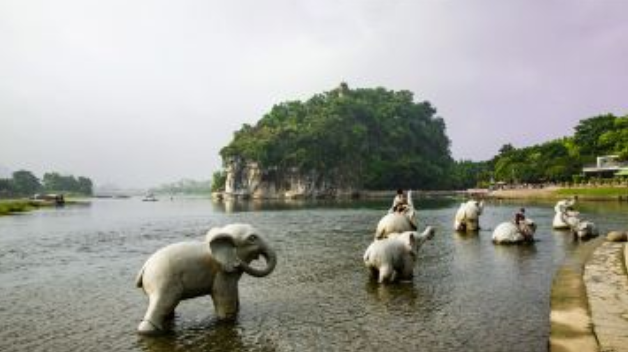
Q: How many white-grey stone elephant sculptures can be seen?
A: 7